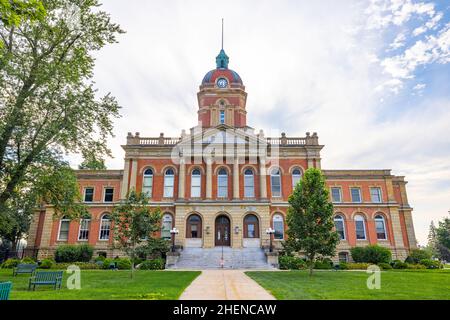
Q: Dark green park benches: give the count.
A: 3